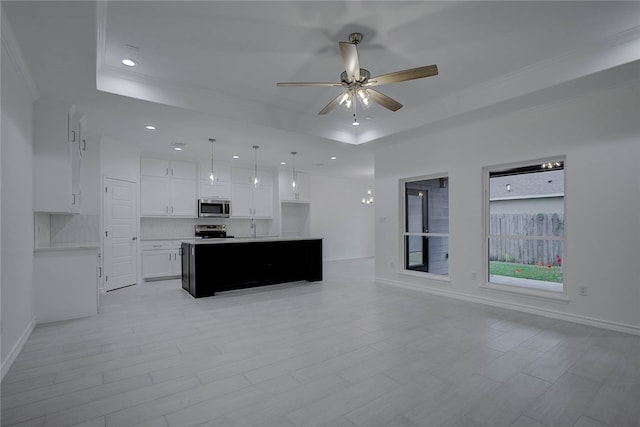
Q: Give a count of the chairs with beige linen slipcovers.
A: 0